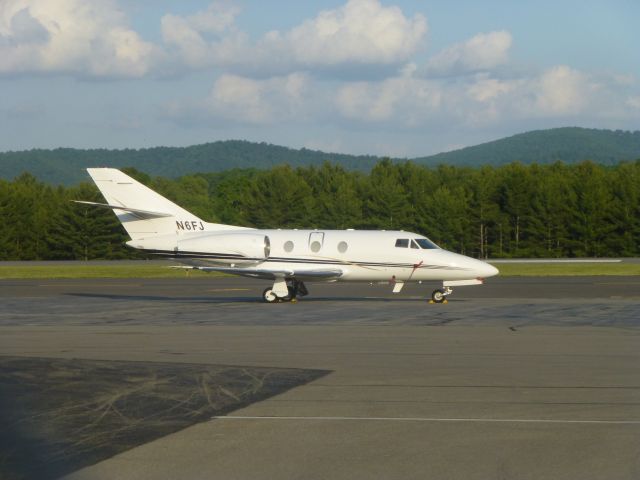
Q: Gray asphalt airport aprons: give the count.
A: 1